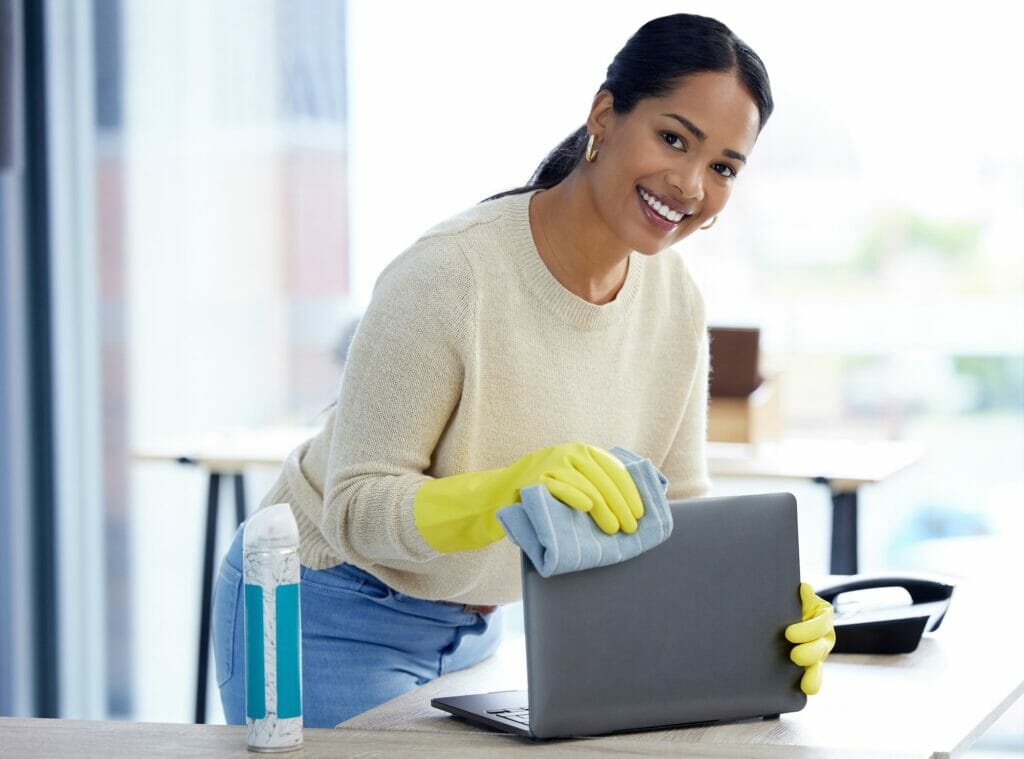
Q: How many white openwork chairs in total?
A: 0